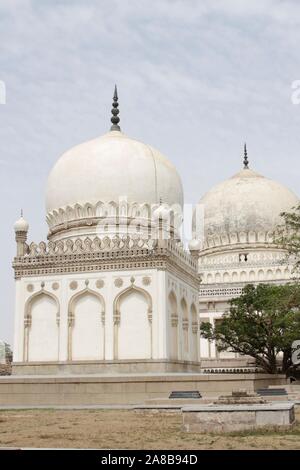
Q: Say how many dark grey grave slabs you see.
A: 2